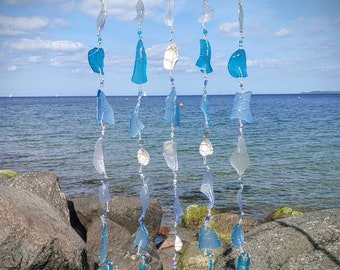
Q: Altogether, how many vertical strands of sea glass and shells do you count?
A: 5